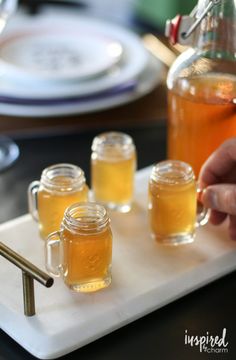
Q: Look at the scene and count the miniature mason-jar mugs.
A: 4